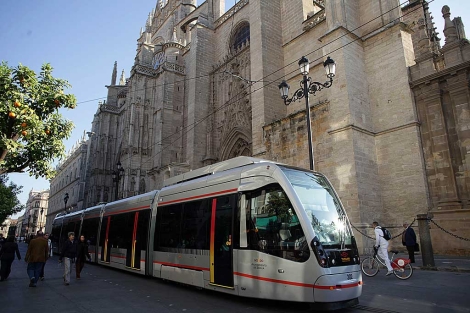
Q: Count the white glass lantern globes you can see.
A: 3